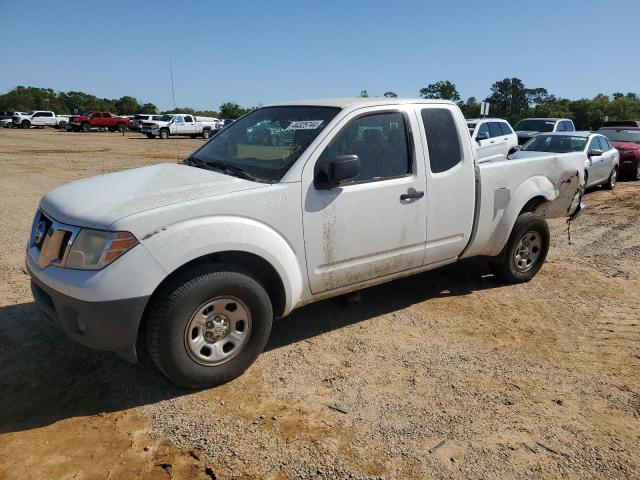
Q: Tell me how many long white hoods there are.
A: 1